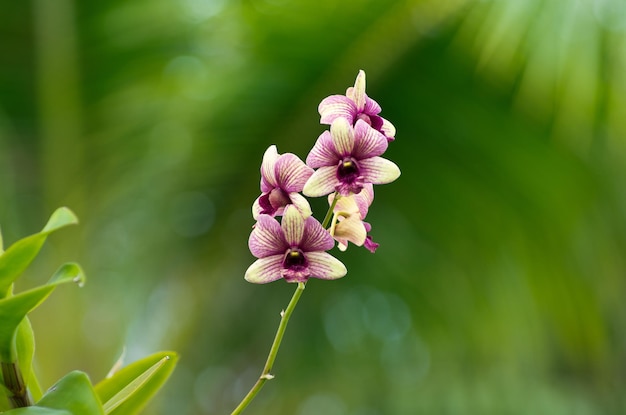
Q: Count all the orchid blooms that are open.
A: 5